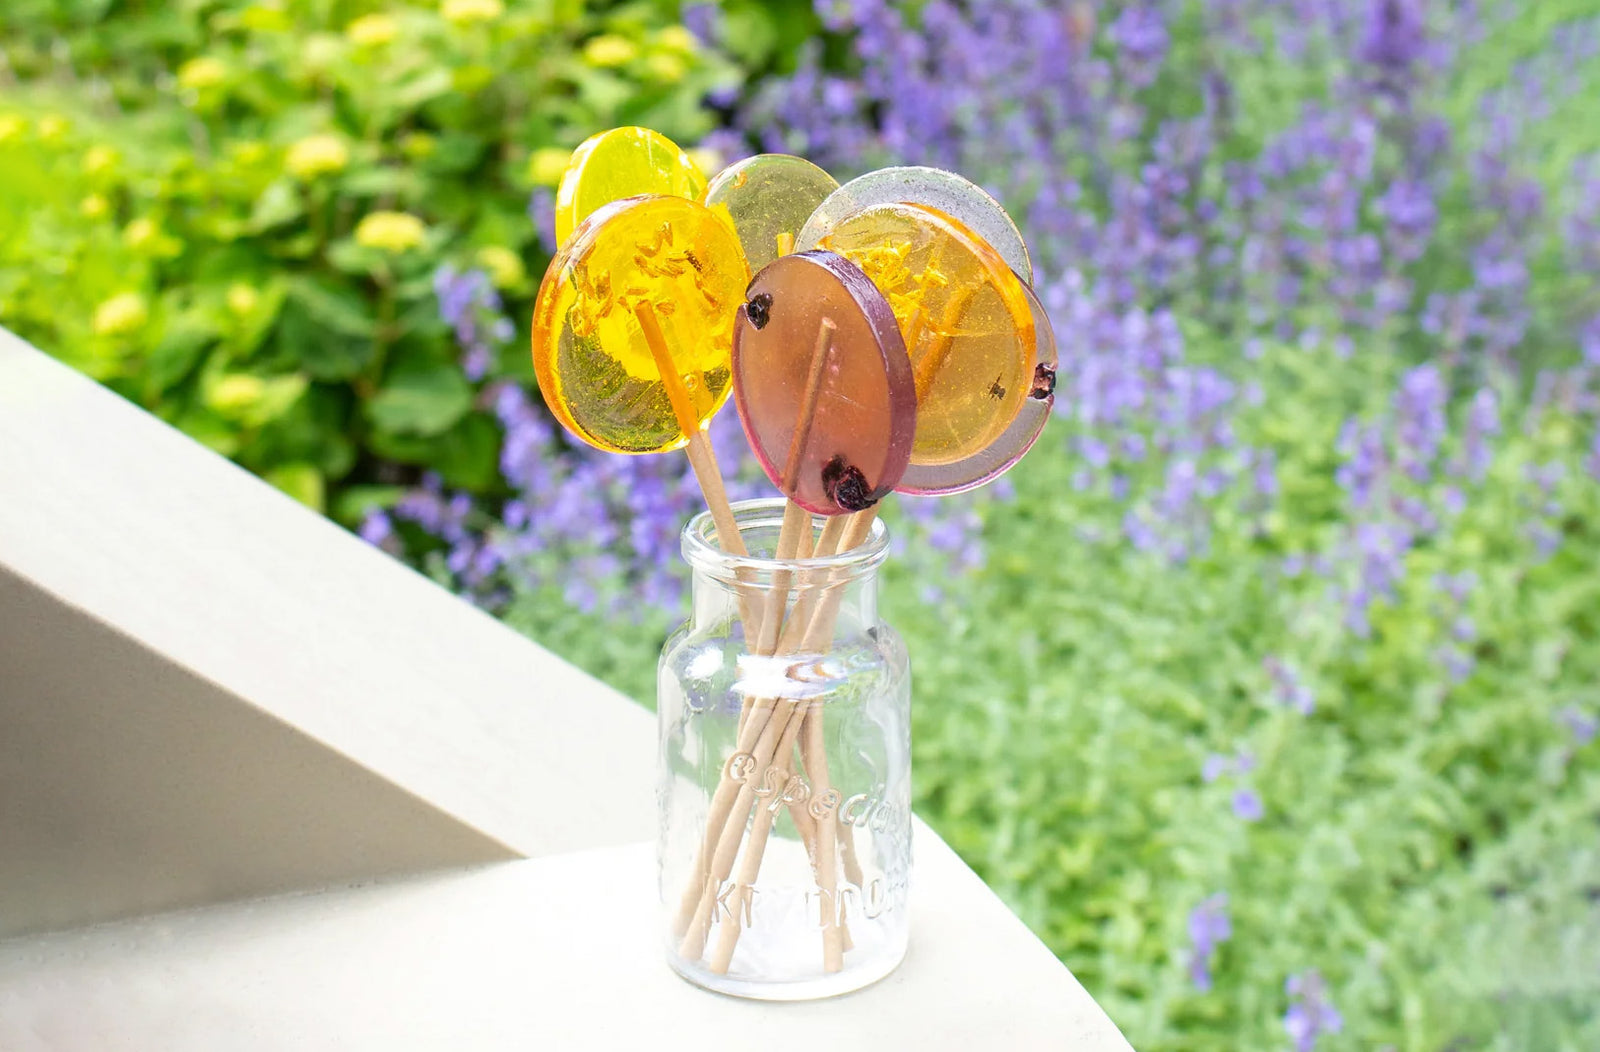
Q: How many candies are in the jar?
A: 7